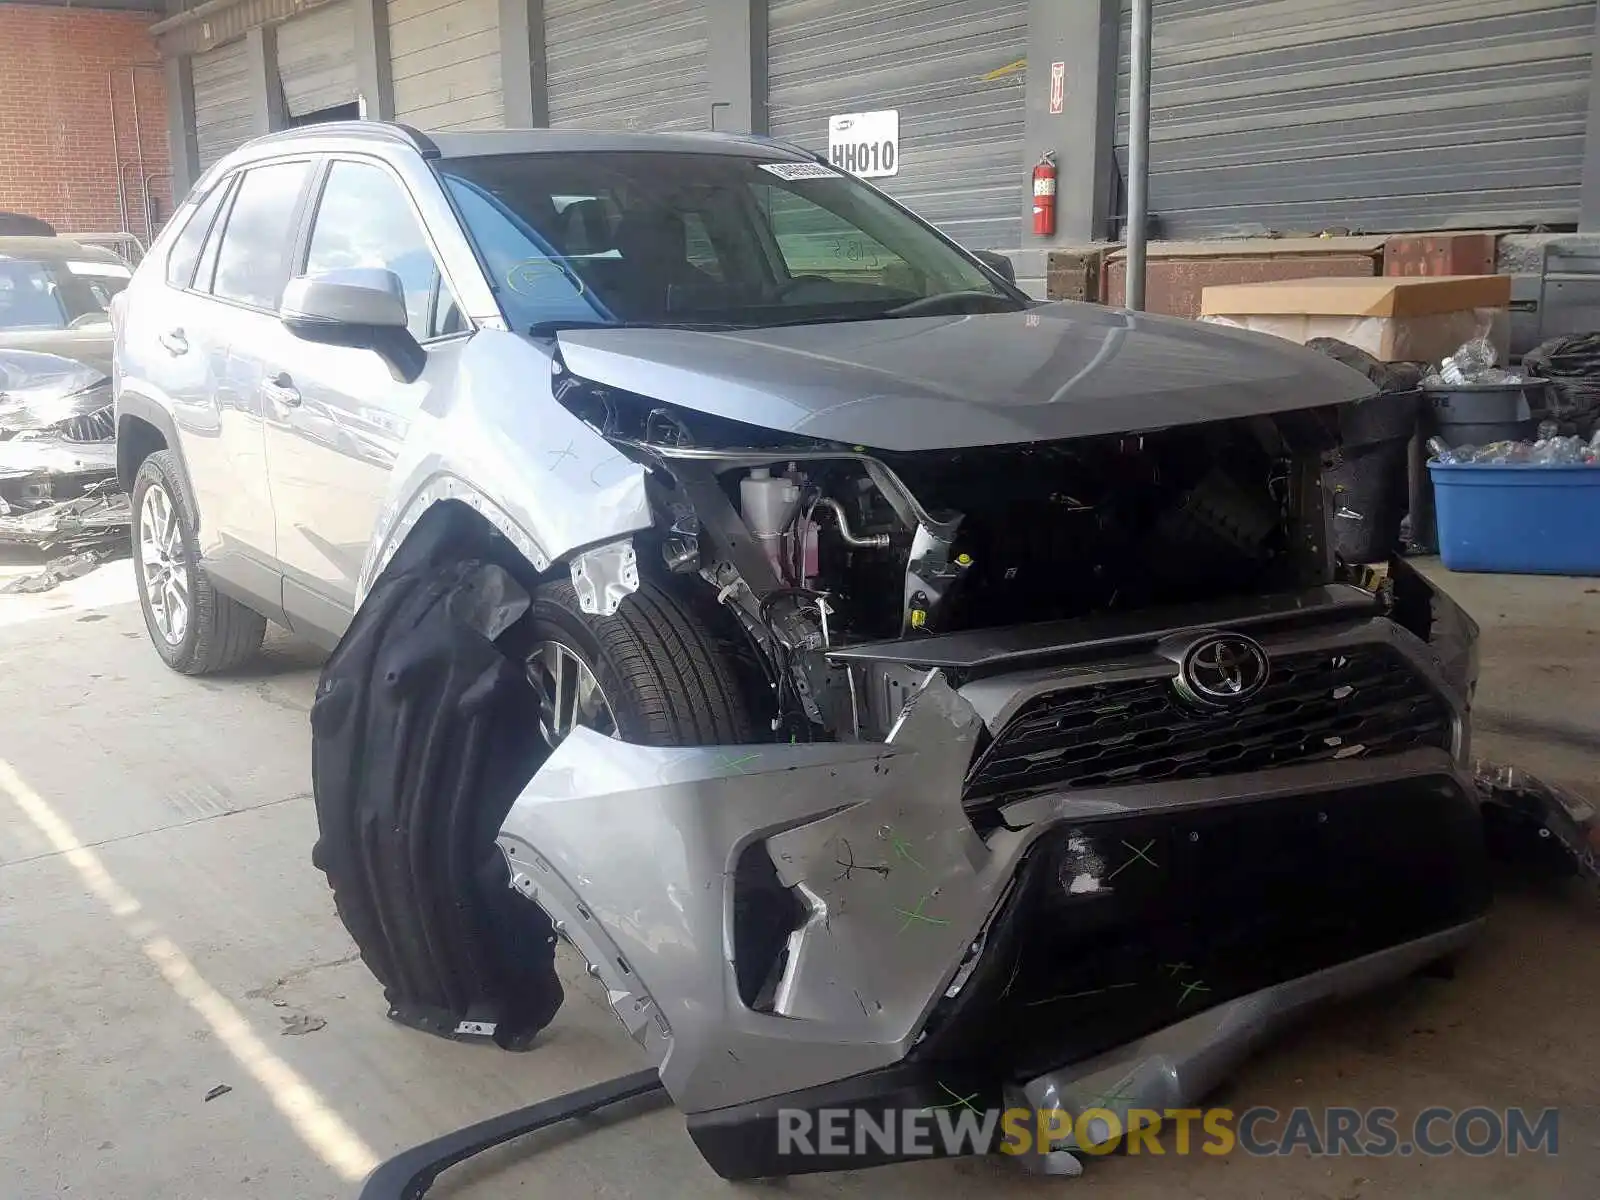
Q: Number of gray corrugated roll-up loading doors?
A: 6